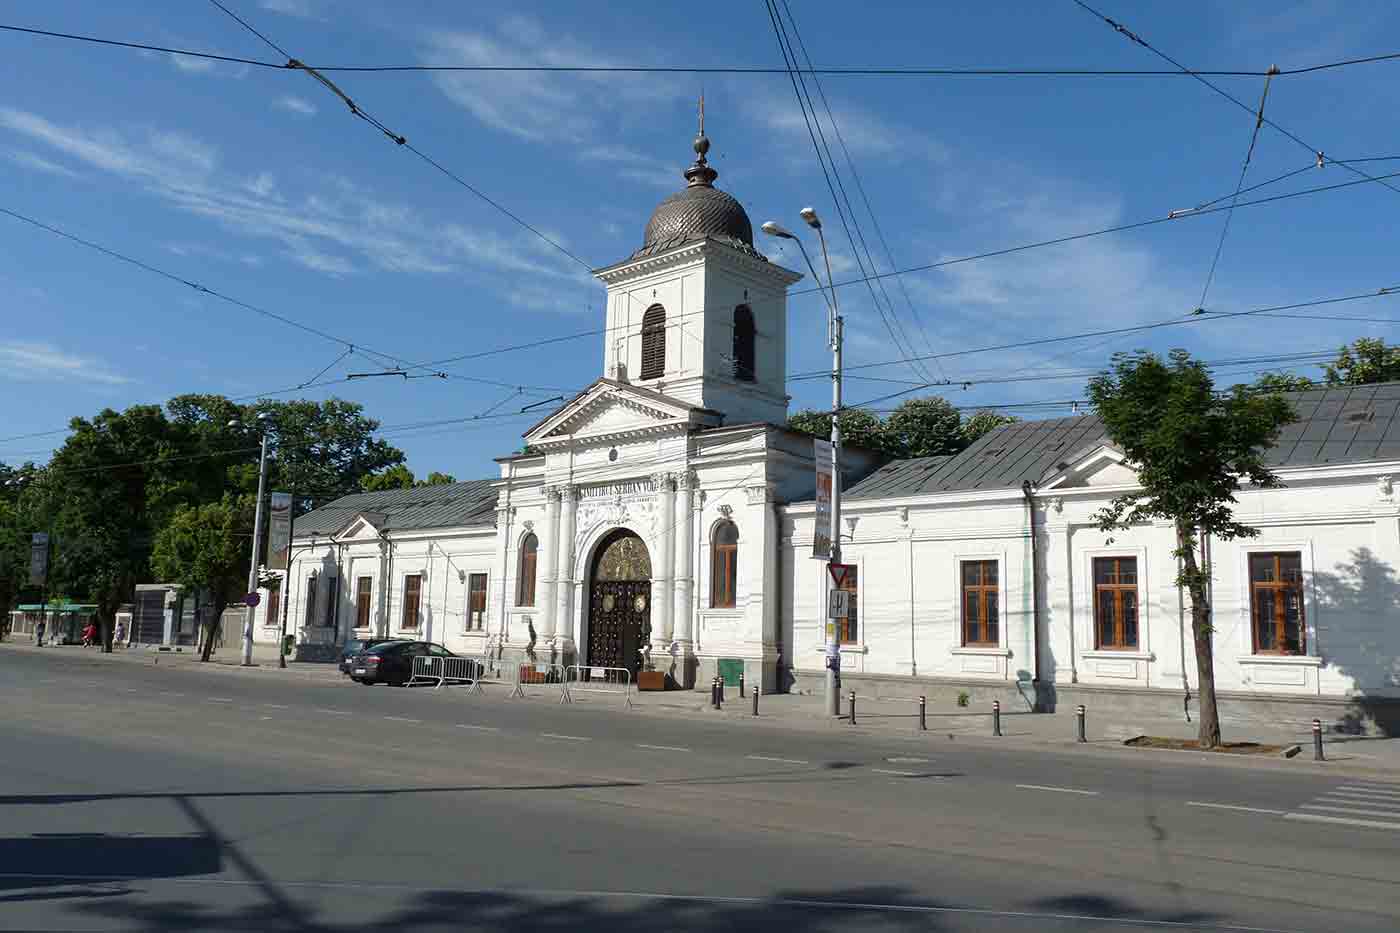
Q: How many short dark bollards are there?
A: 10